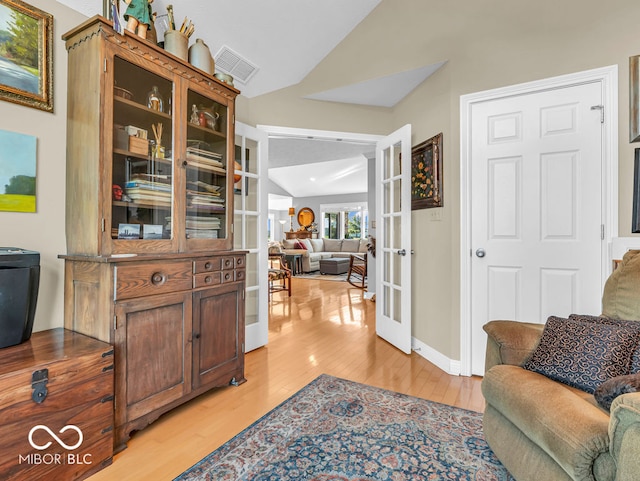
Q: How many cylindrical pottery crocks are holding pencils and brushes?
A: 1